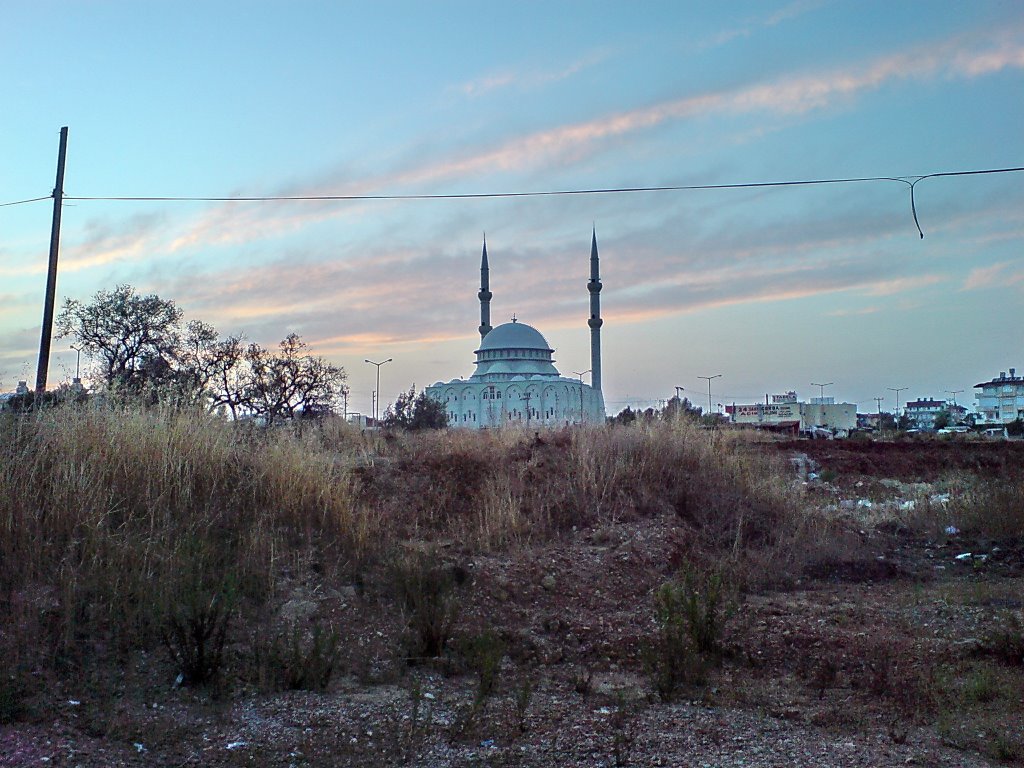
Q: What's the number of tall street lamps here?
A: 7